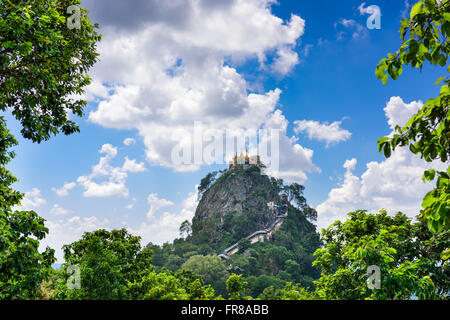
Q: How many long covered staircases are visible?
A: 1